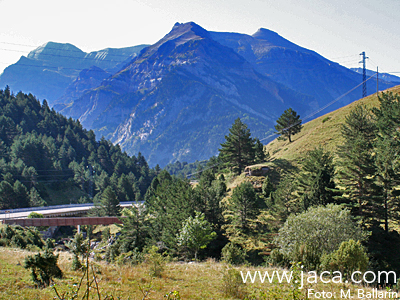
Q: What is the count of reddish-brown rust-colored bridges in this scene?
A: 1